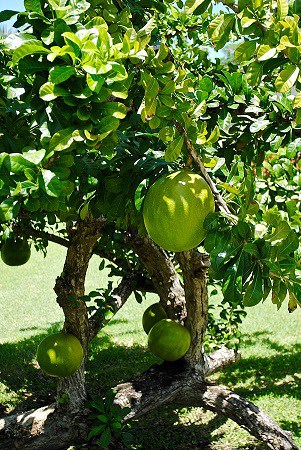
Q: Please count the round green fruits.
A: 5